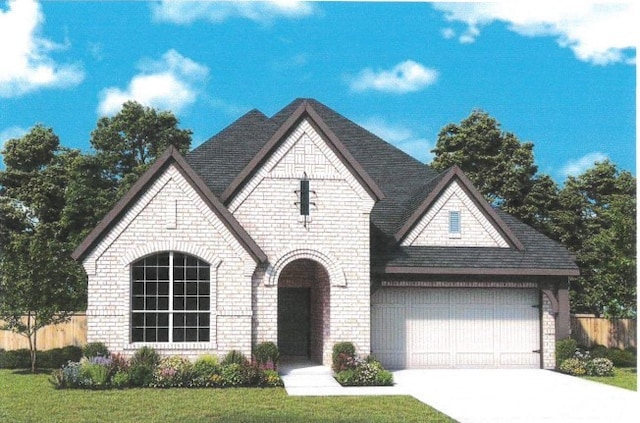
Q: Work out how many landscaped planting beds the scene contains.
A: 3